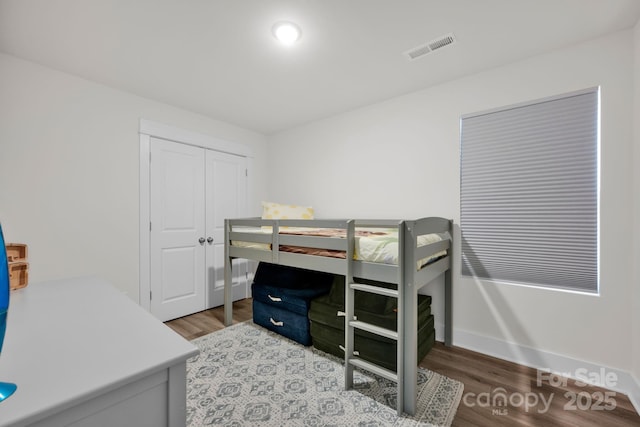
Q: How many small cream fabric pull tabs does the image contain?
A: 4